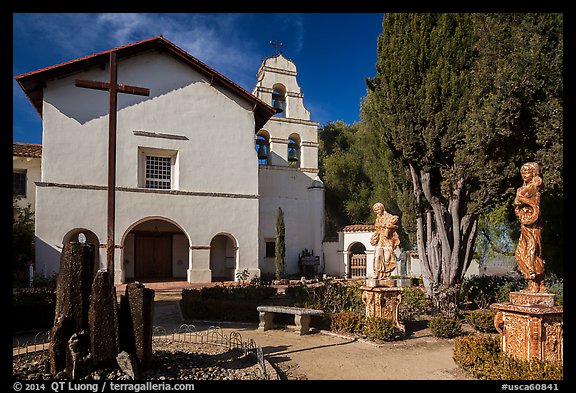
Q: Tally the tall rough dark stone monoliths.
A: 3